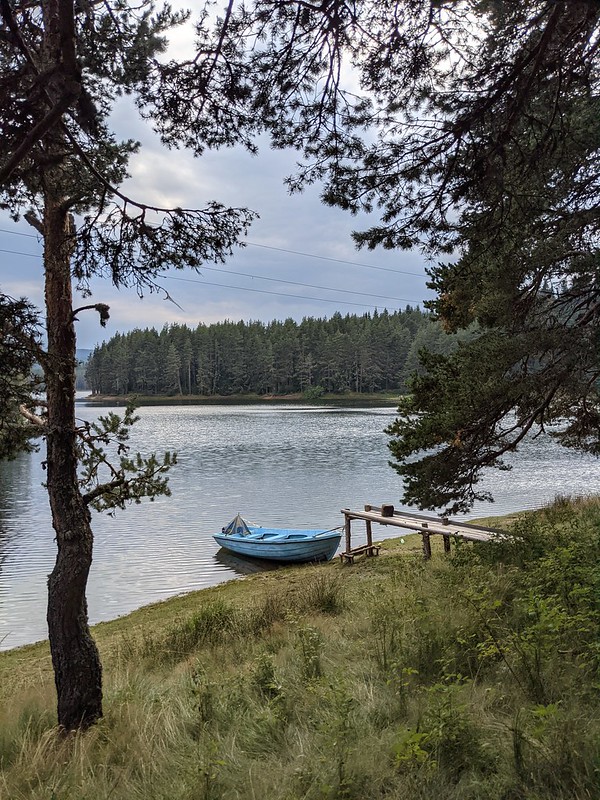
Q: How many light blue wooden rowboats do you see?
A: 1